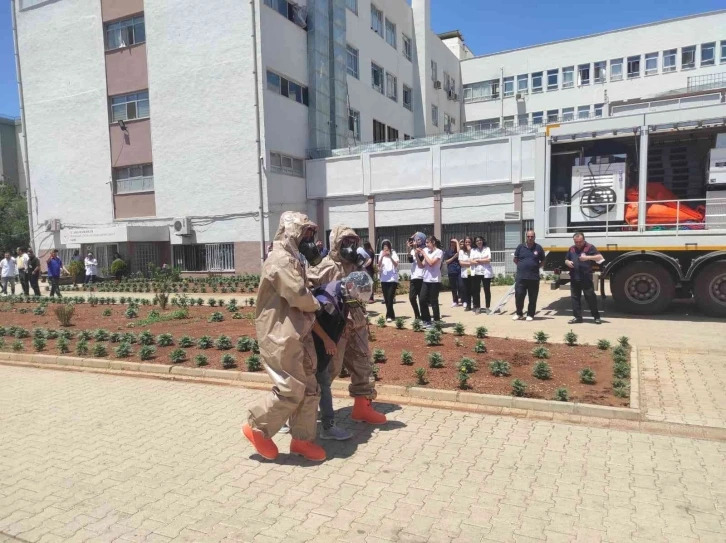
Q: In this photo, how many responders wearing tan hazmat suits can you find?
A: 2